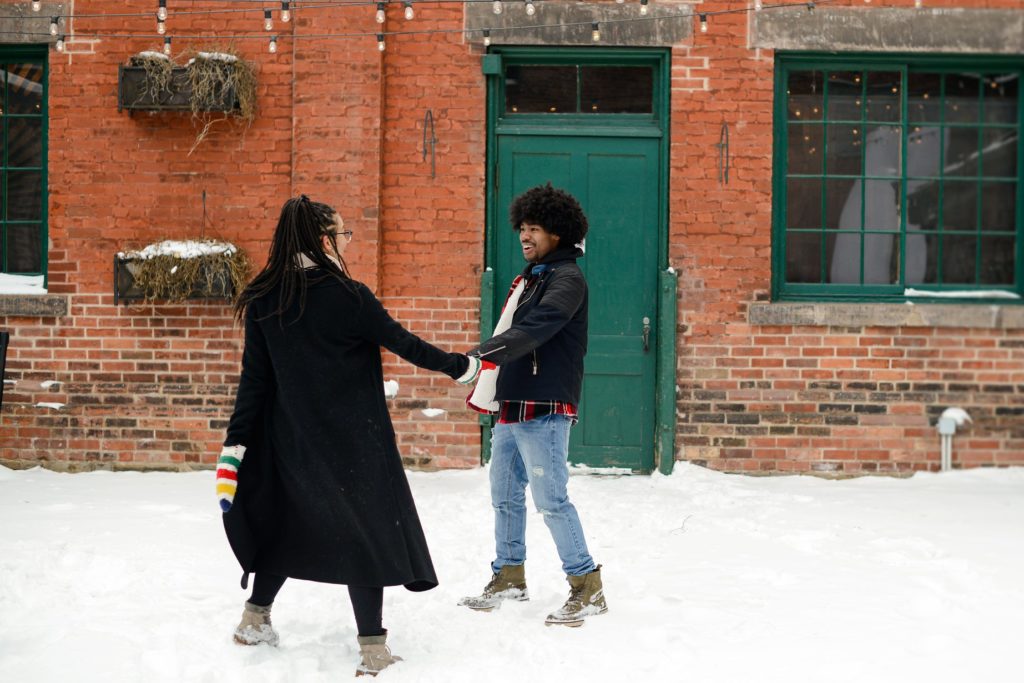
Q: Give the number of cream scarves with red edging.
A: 1